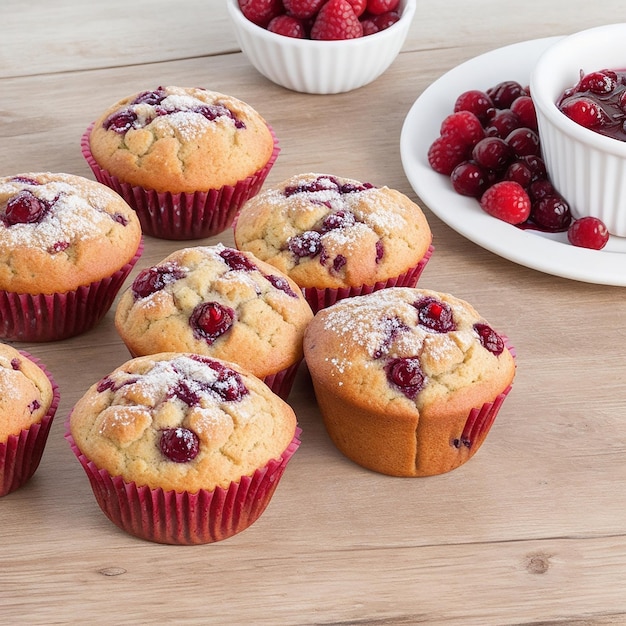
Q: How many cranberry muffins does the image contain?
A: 7